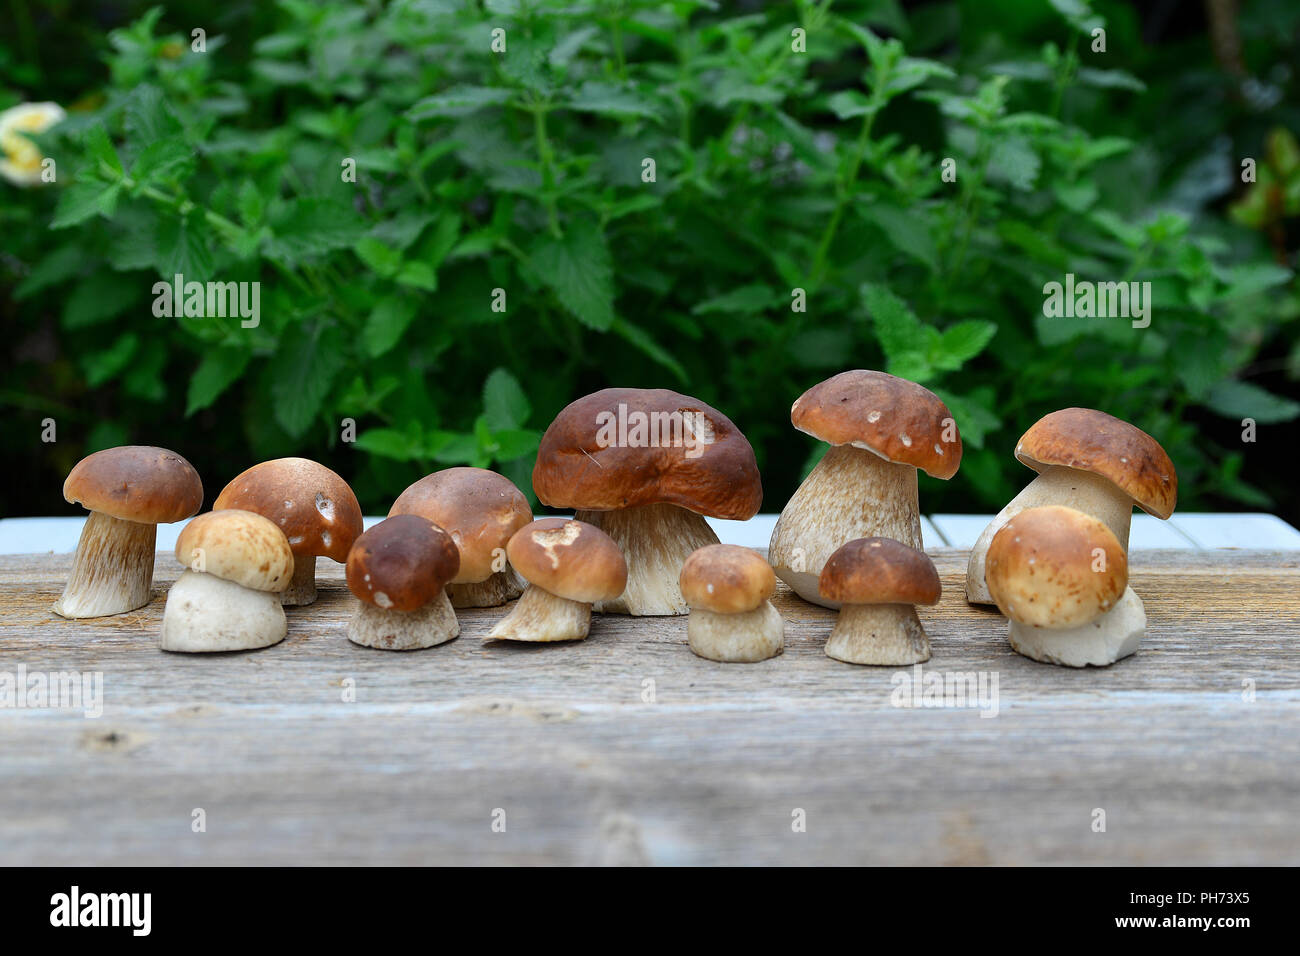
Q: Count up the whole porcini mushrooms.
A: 12